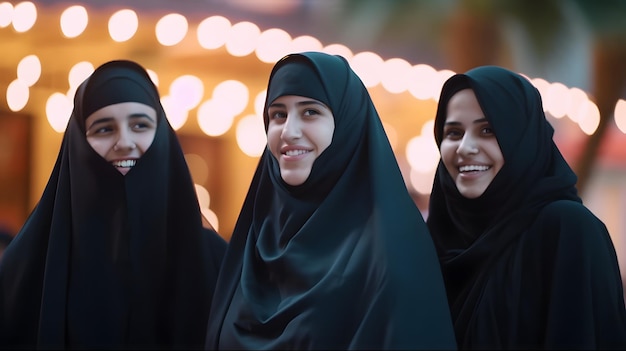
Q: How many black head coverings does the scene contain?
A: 3